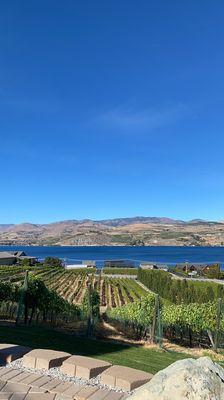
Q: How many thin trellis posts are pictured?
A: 4